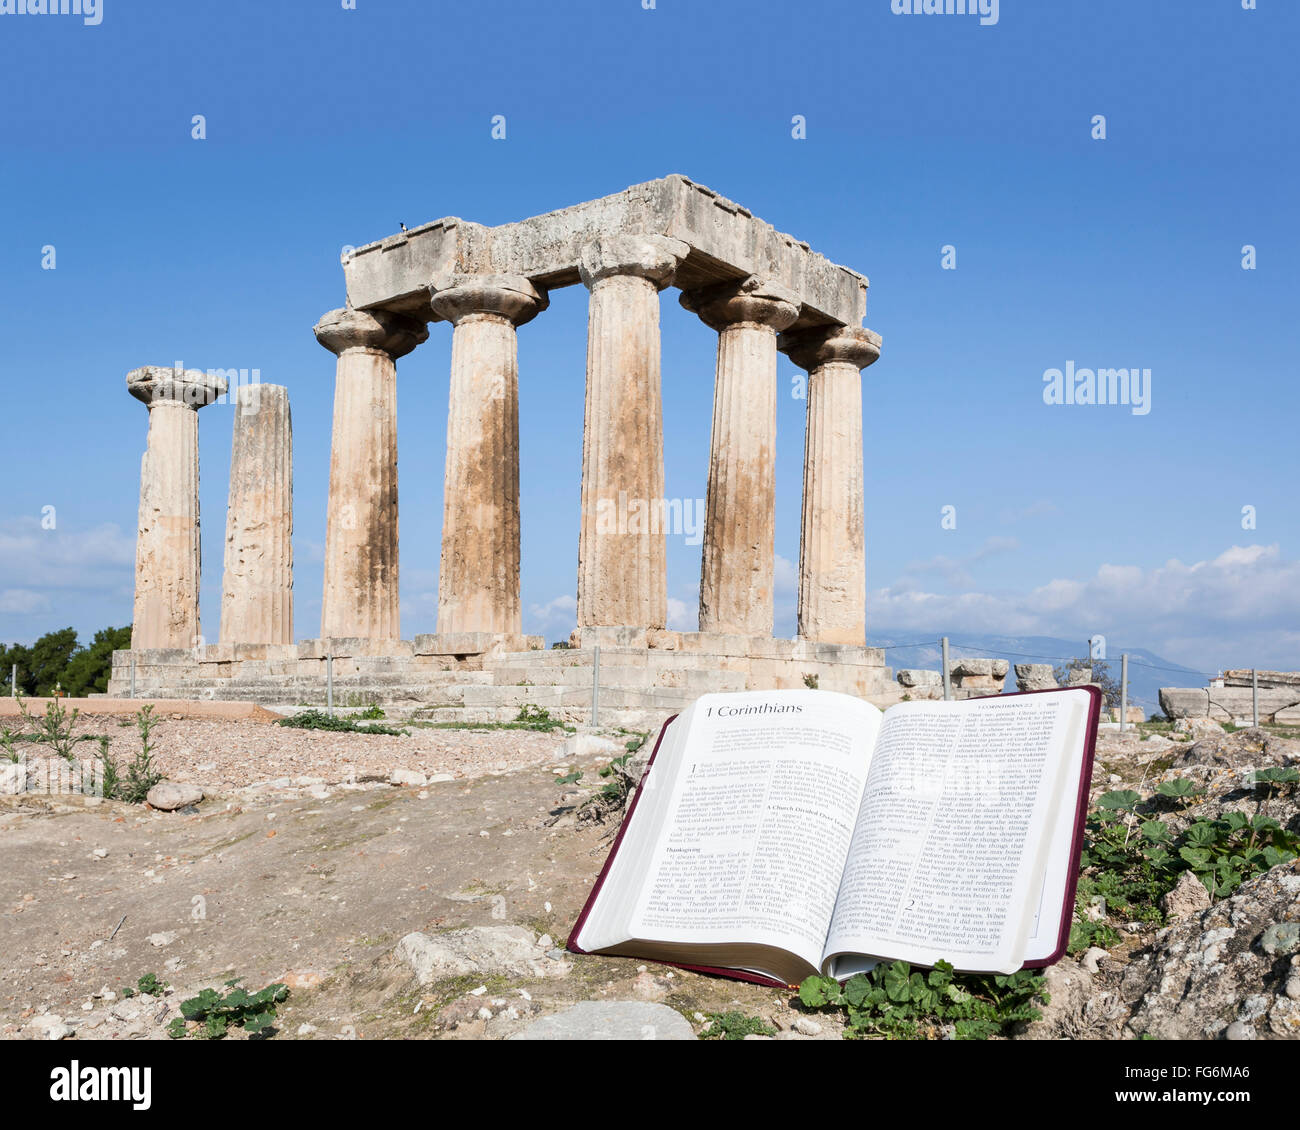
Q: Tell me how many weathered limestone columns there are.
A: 7